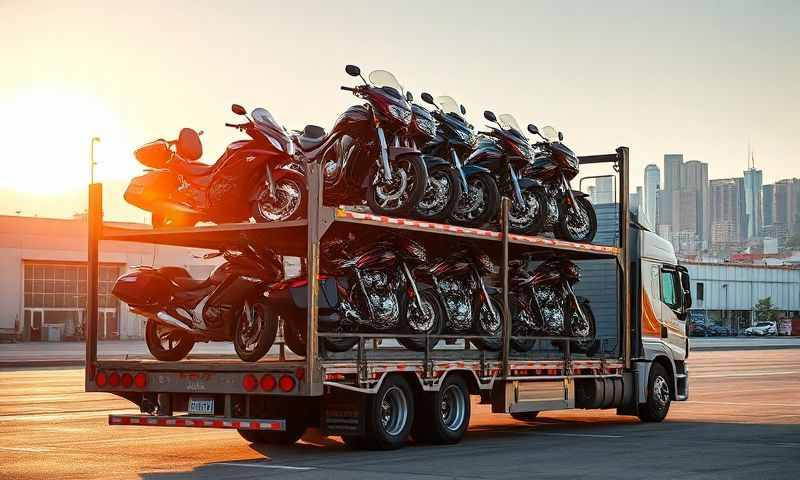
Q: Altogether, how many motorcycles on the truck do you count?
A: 10